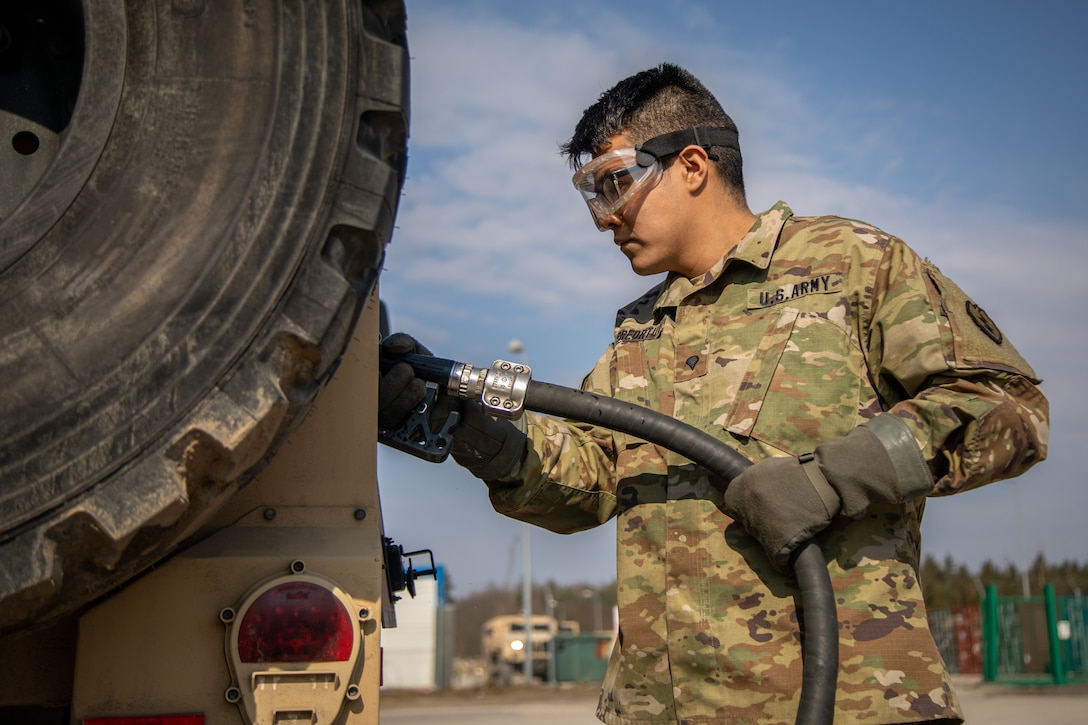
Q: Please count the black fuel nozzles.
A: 1